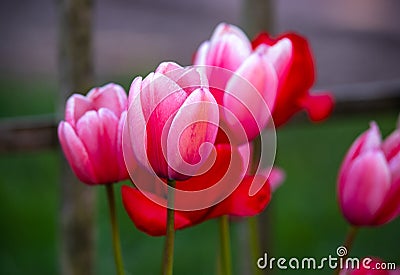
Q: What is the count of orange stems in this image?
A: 0